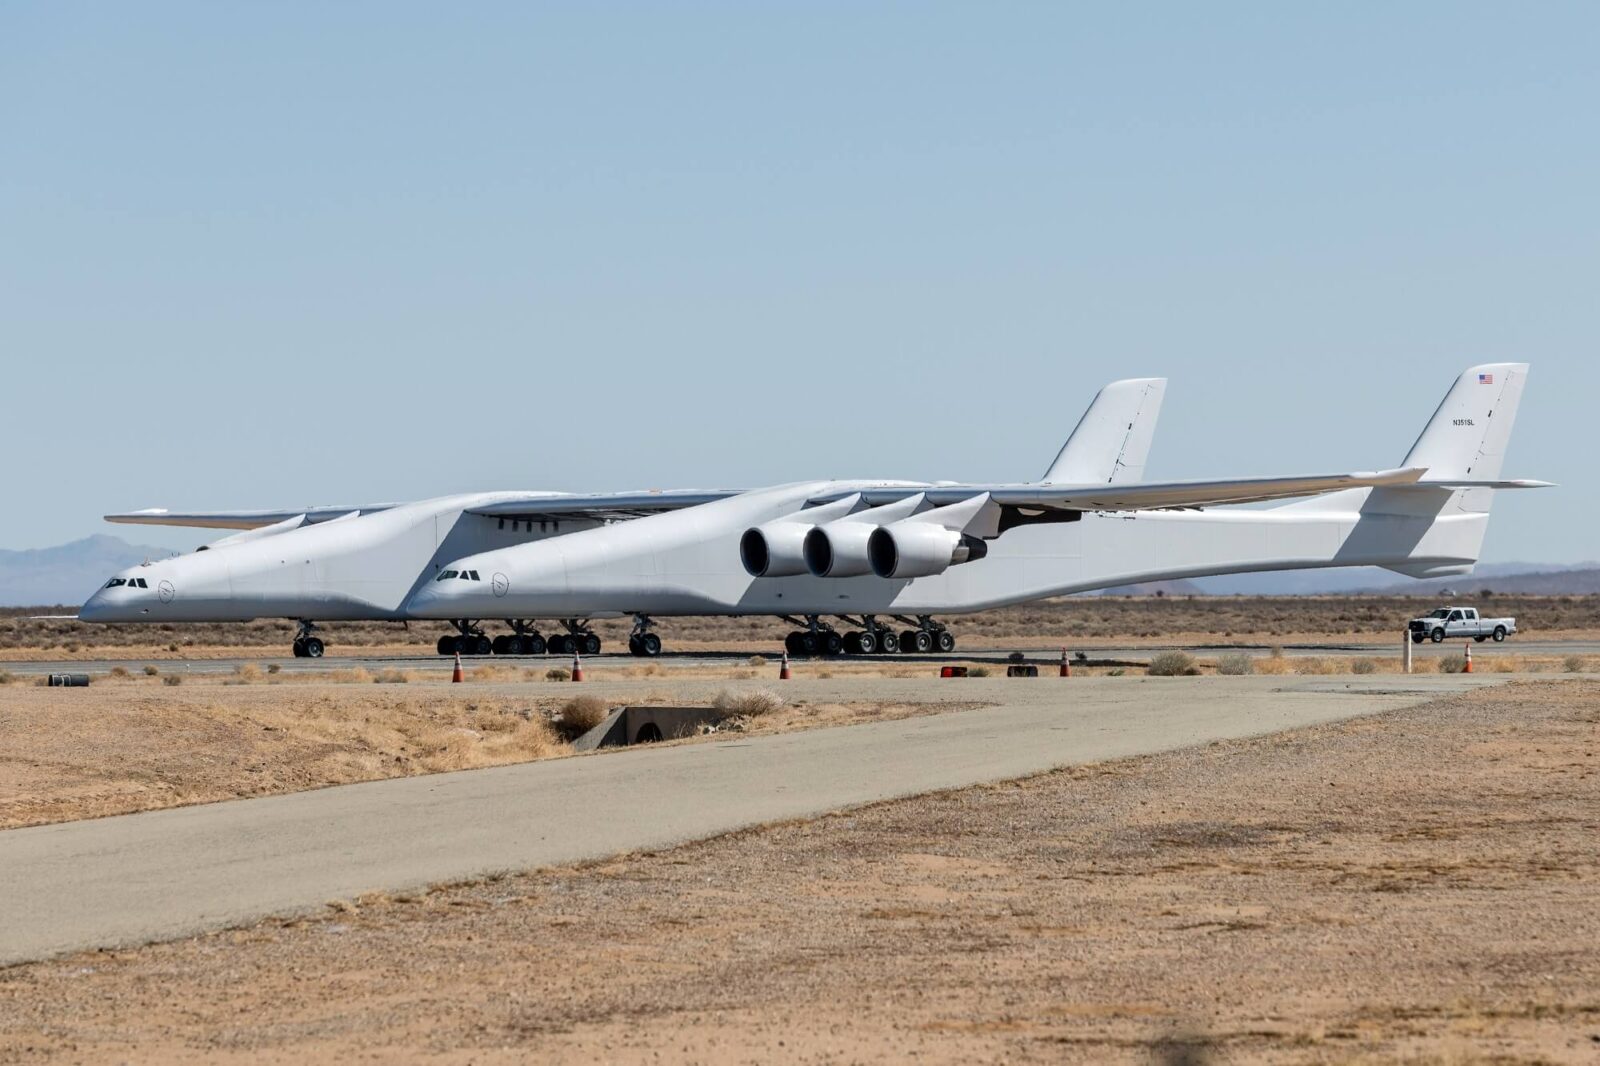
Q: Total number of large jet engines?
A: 3